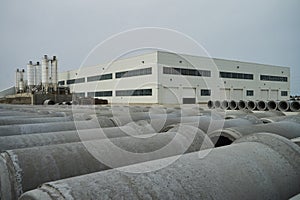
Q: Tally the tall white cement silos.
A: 6